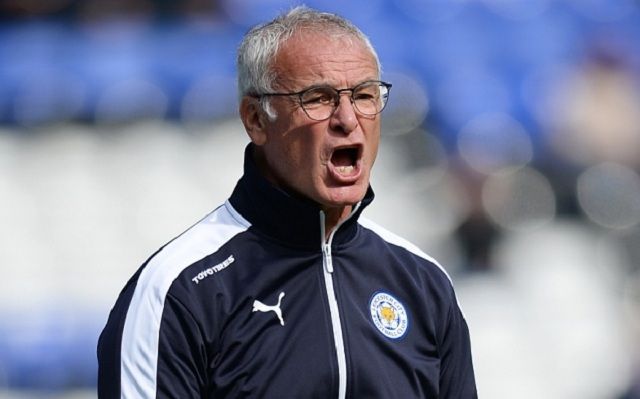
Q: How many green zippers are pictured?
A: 0